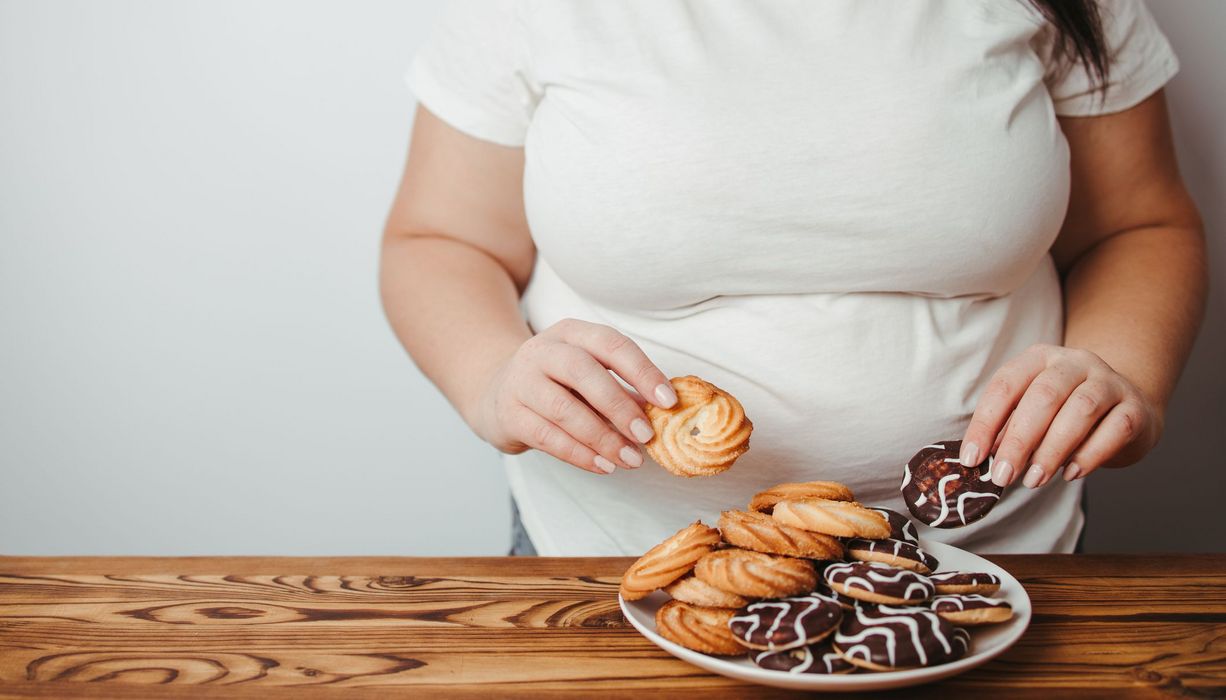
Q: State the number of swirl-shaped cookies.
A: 8